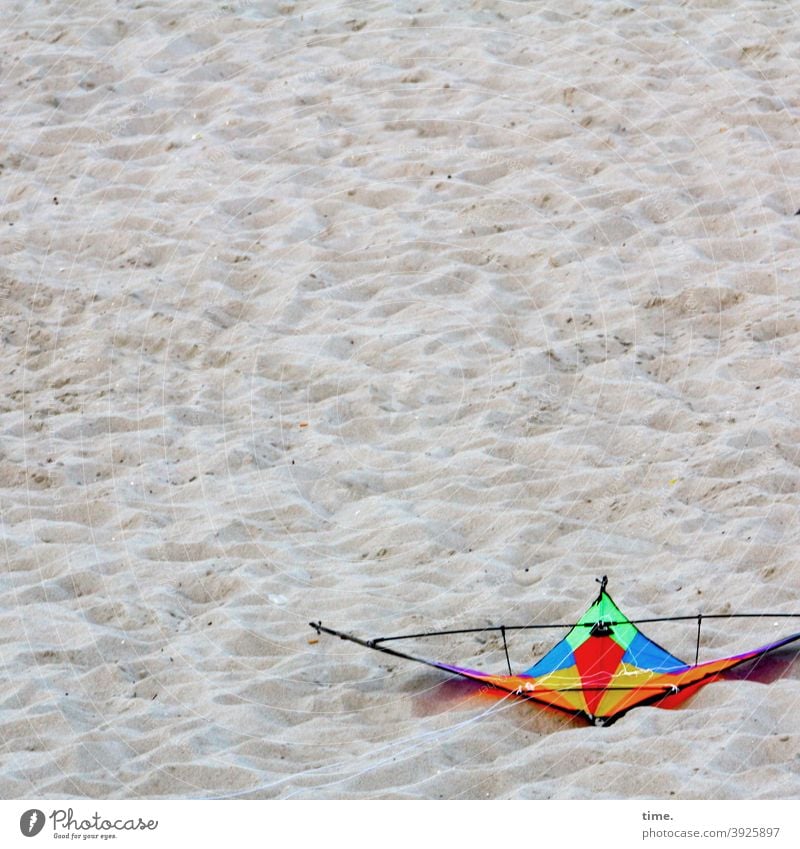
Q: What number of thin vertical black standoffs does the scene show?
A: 2